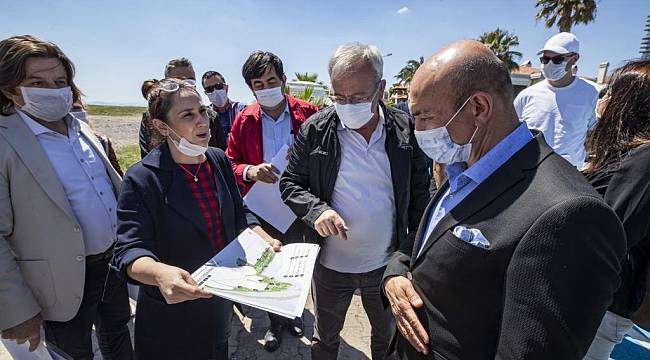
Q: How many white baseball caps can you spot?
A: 1